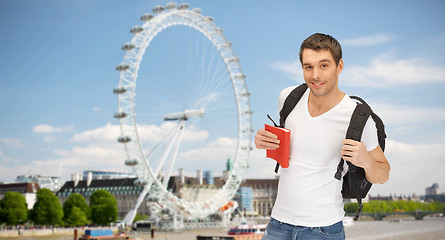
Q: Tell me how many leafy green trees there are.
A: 4